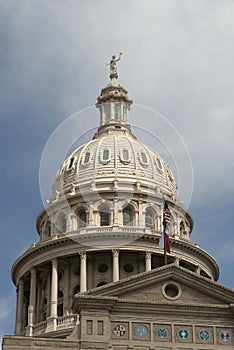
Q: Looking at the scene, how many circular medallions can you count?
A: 6